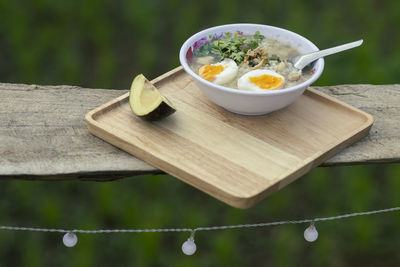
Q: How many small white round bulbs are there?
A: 3